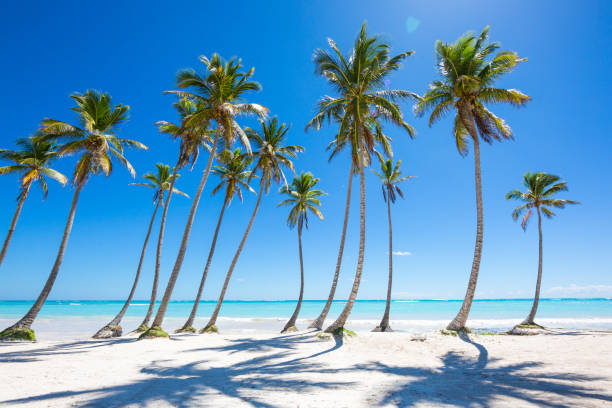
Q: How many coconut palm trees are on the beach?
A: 13